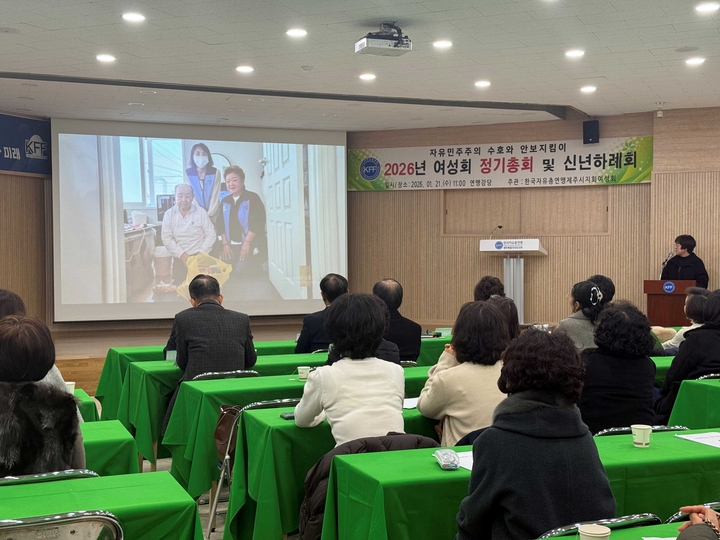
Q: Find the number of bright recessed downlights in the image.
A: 11